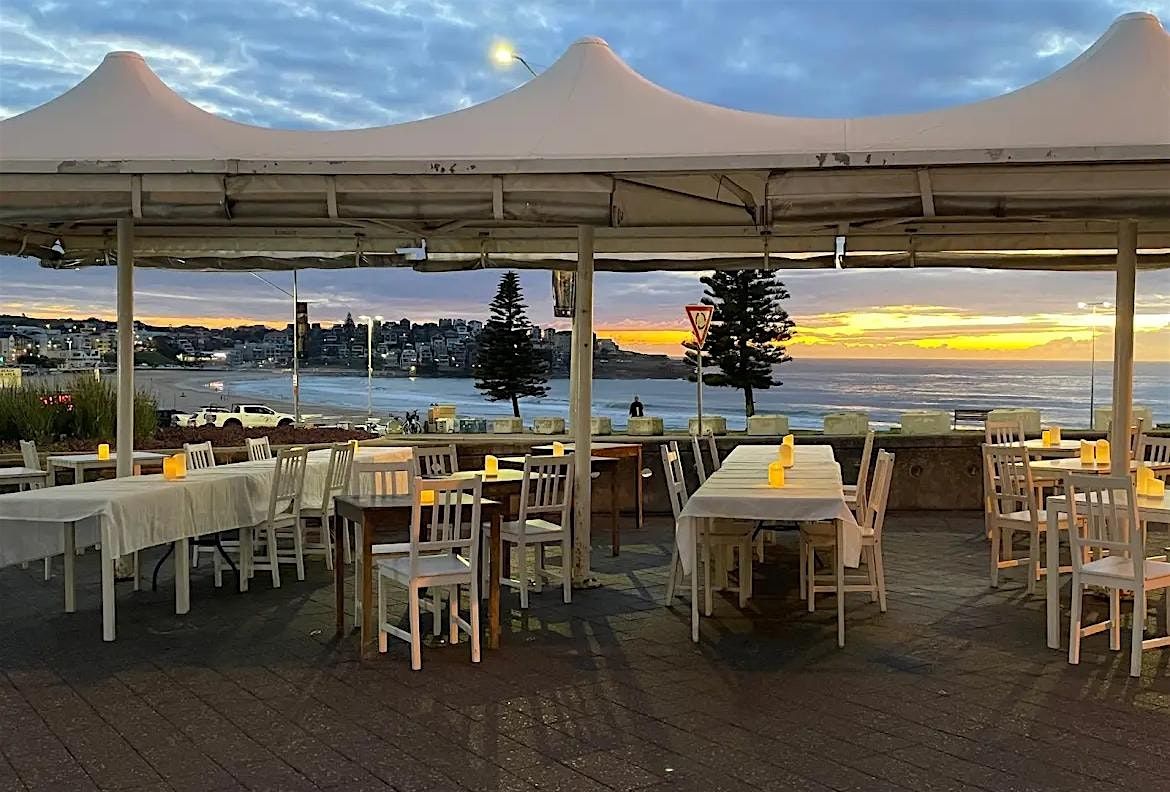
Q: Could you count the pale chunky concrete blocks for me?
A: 10